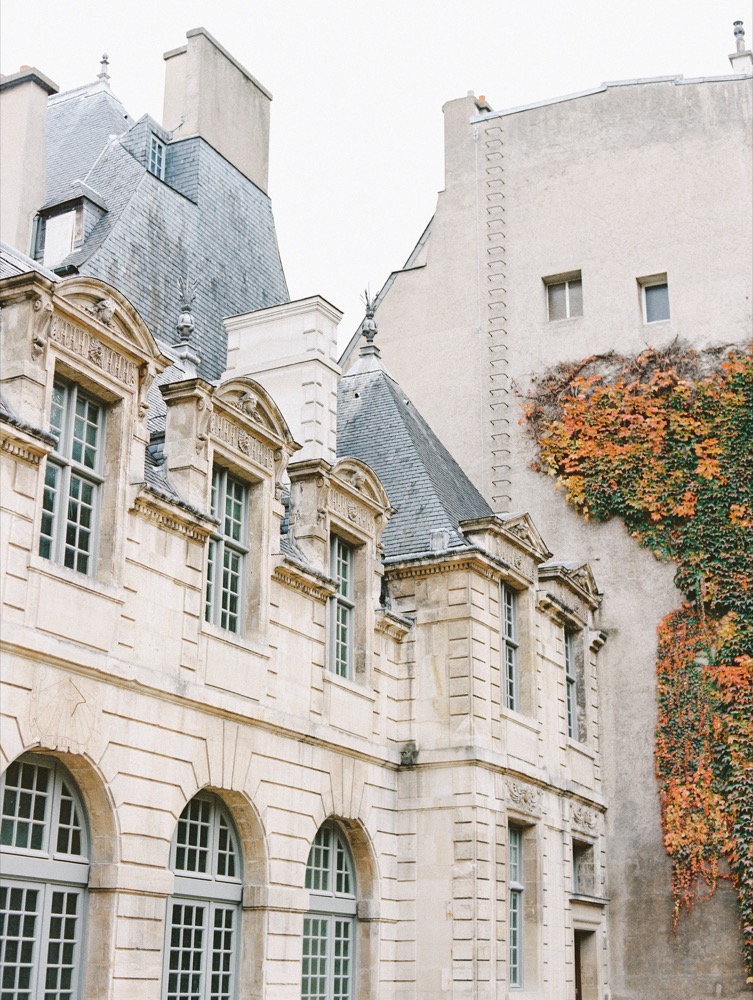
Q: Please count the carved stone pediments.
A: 5